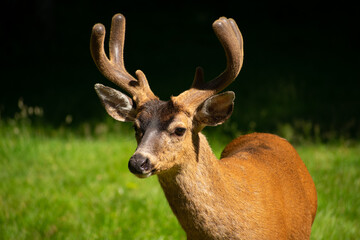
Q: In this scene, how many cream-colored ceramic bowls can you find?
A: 0